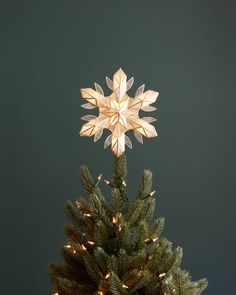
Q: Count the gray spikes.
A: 12